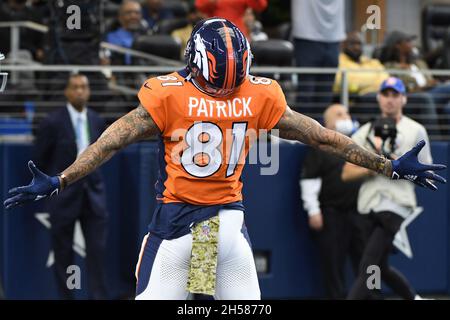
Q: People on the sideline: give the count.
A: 3